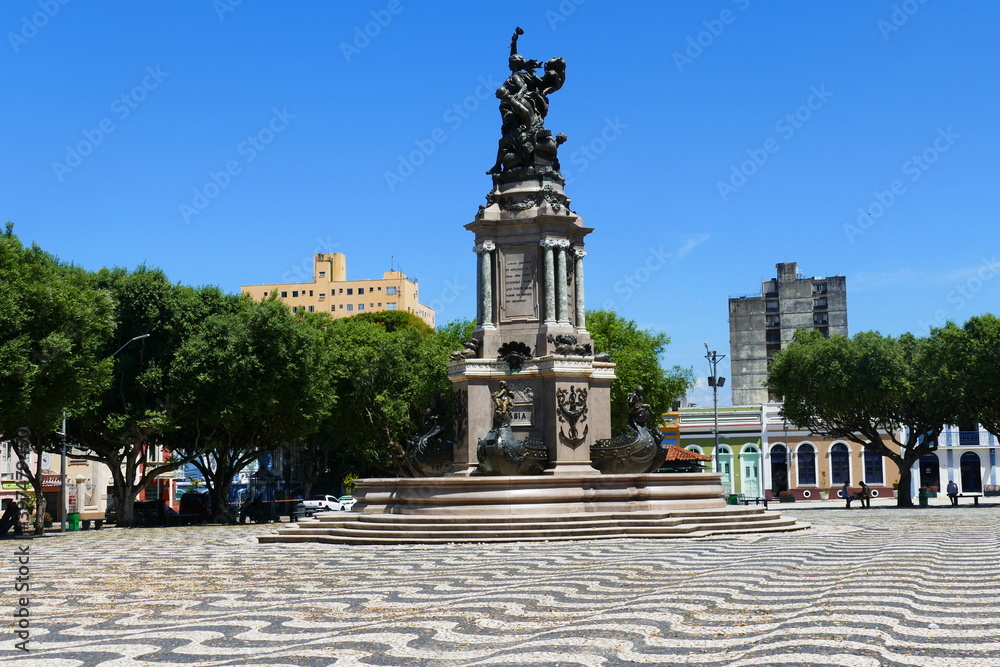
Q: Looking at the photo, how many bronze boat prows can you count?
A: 3